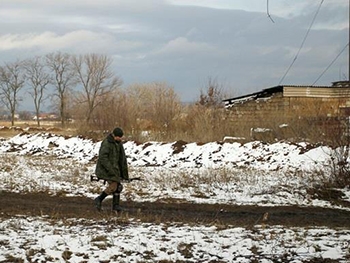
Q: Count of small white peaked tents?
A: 0